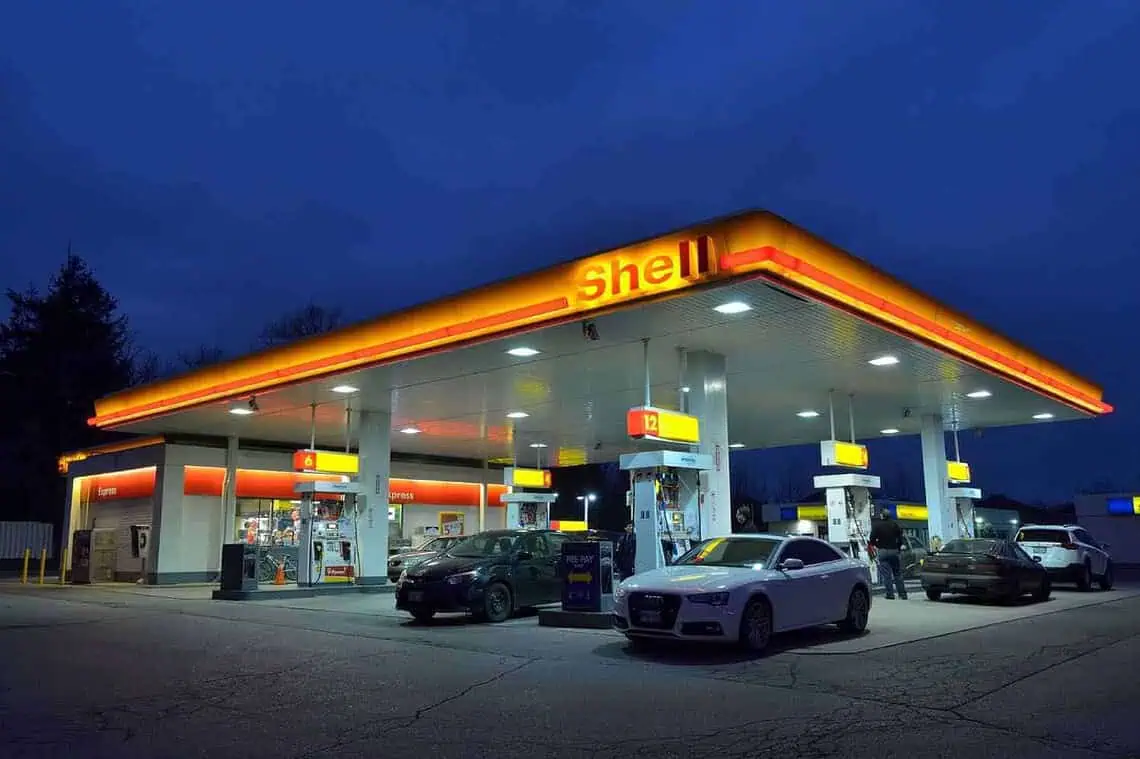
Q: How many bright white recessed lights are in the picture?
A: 14